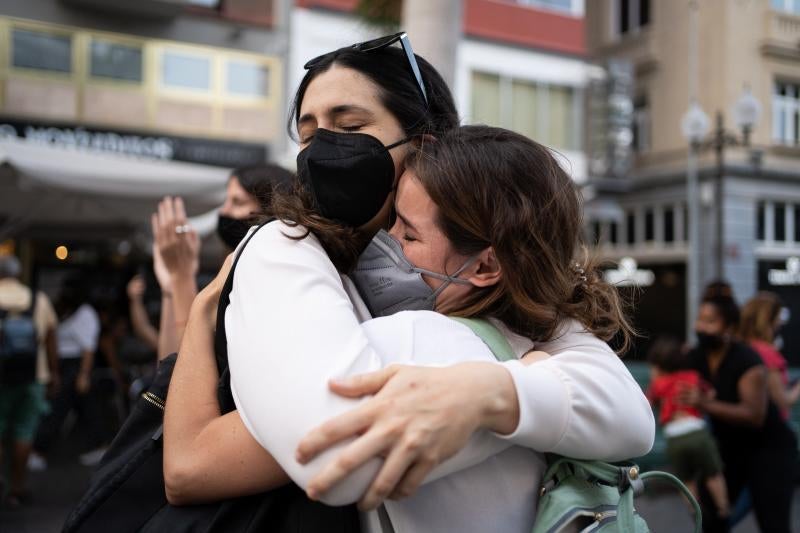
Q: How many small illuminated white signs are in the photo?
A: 2